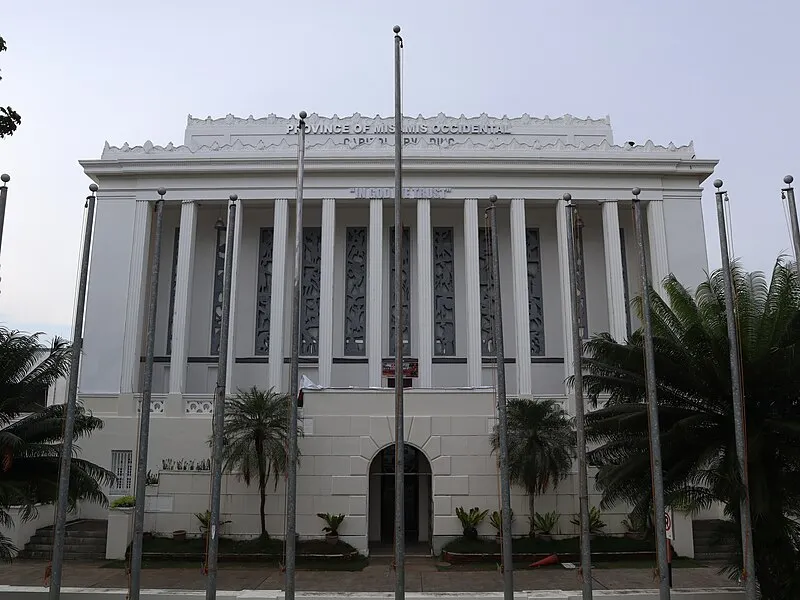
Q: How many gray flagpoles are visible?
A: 11